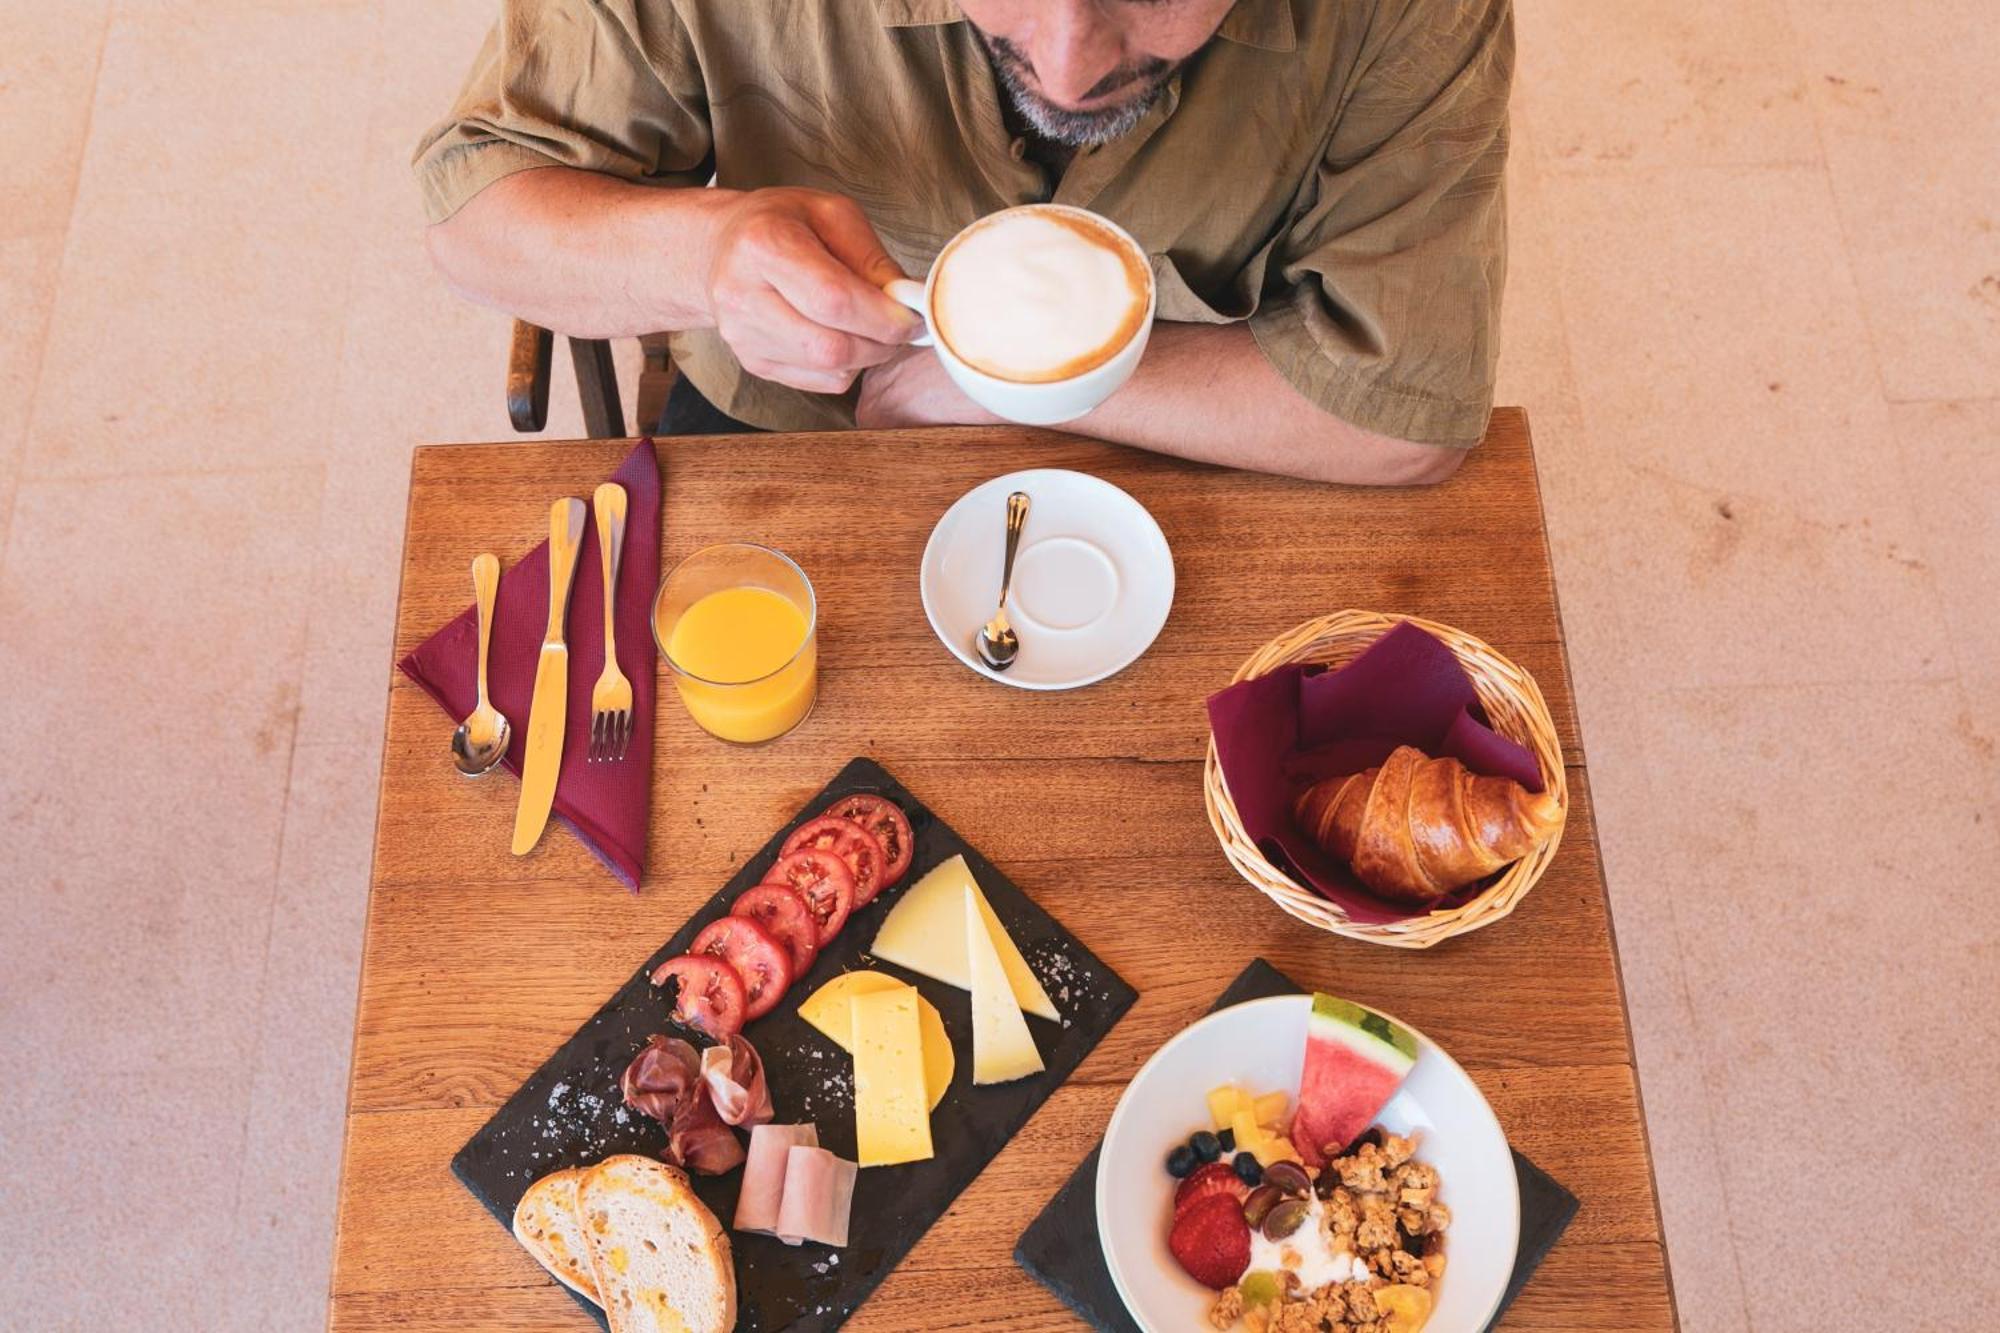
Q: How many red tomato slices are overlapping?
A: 6